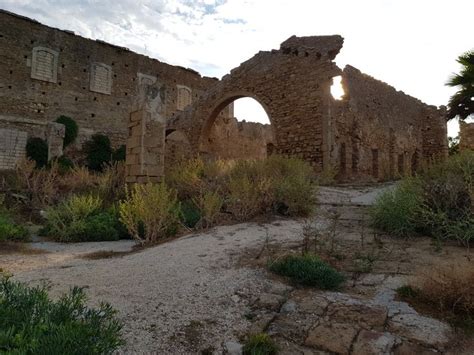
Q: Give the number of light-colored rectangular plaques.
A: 3